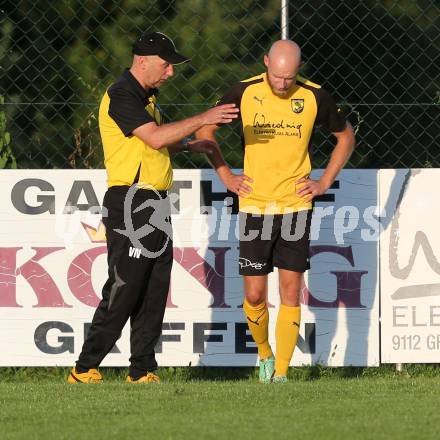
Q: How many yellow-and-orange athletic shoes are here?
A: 2